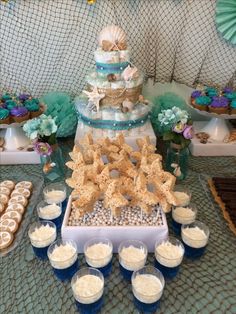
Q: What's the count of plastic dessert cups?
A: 12